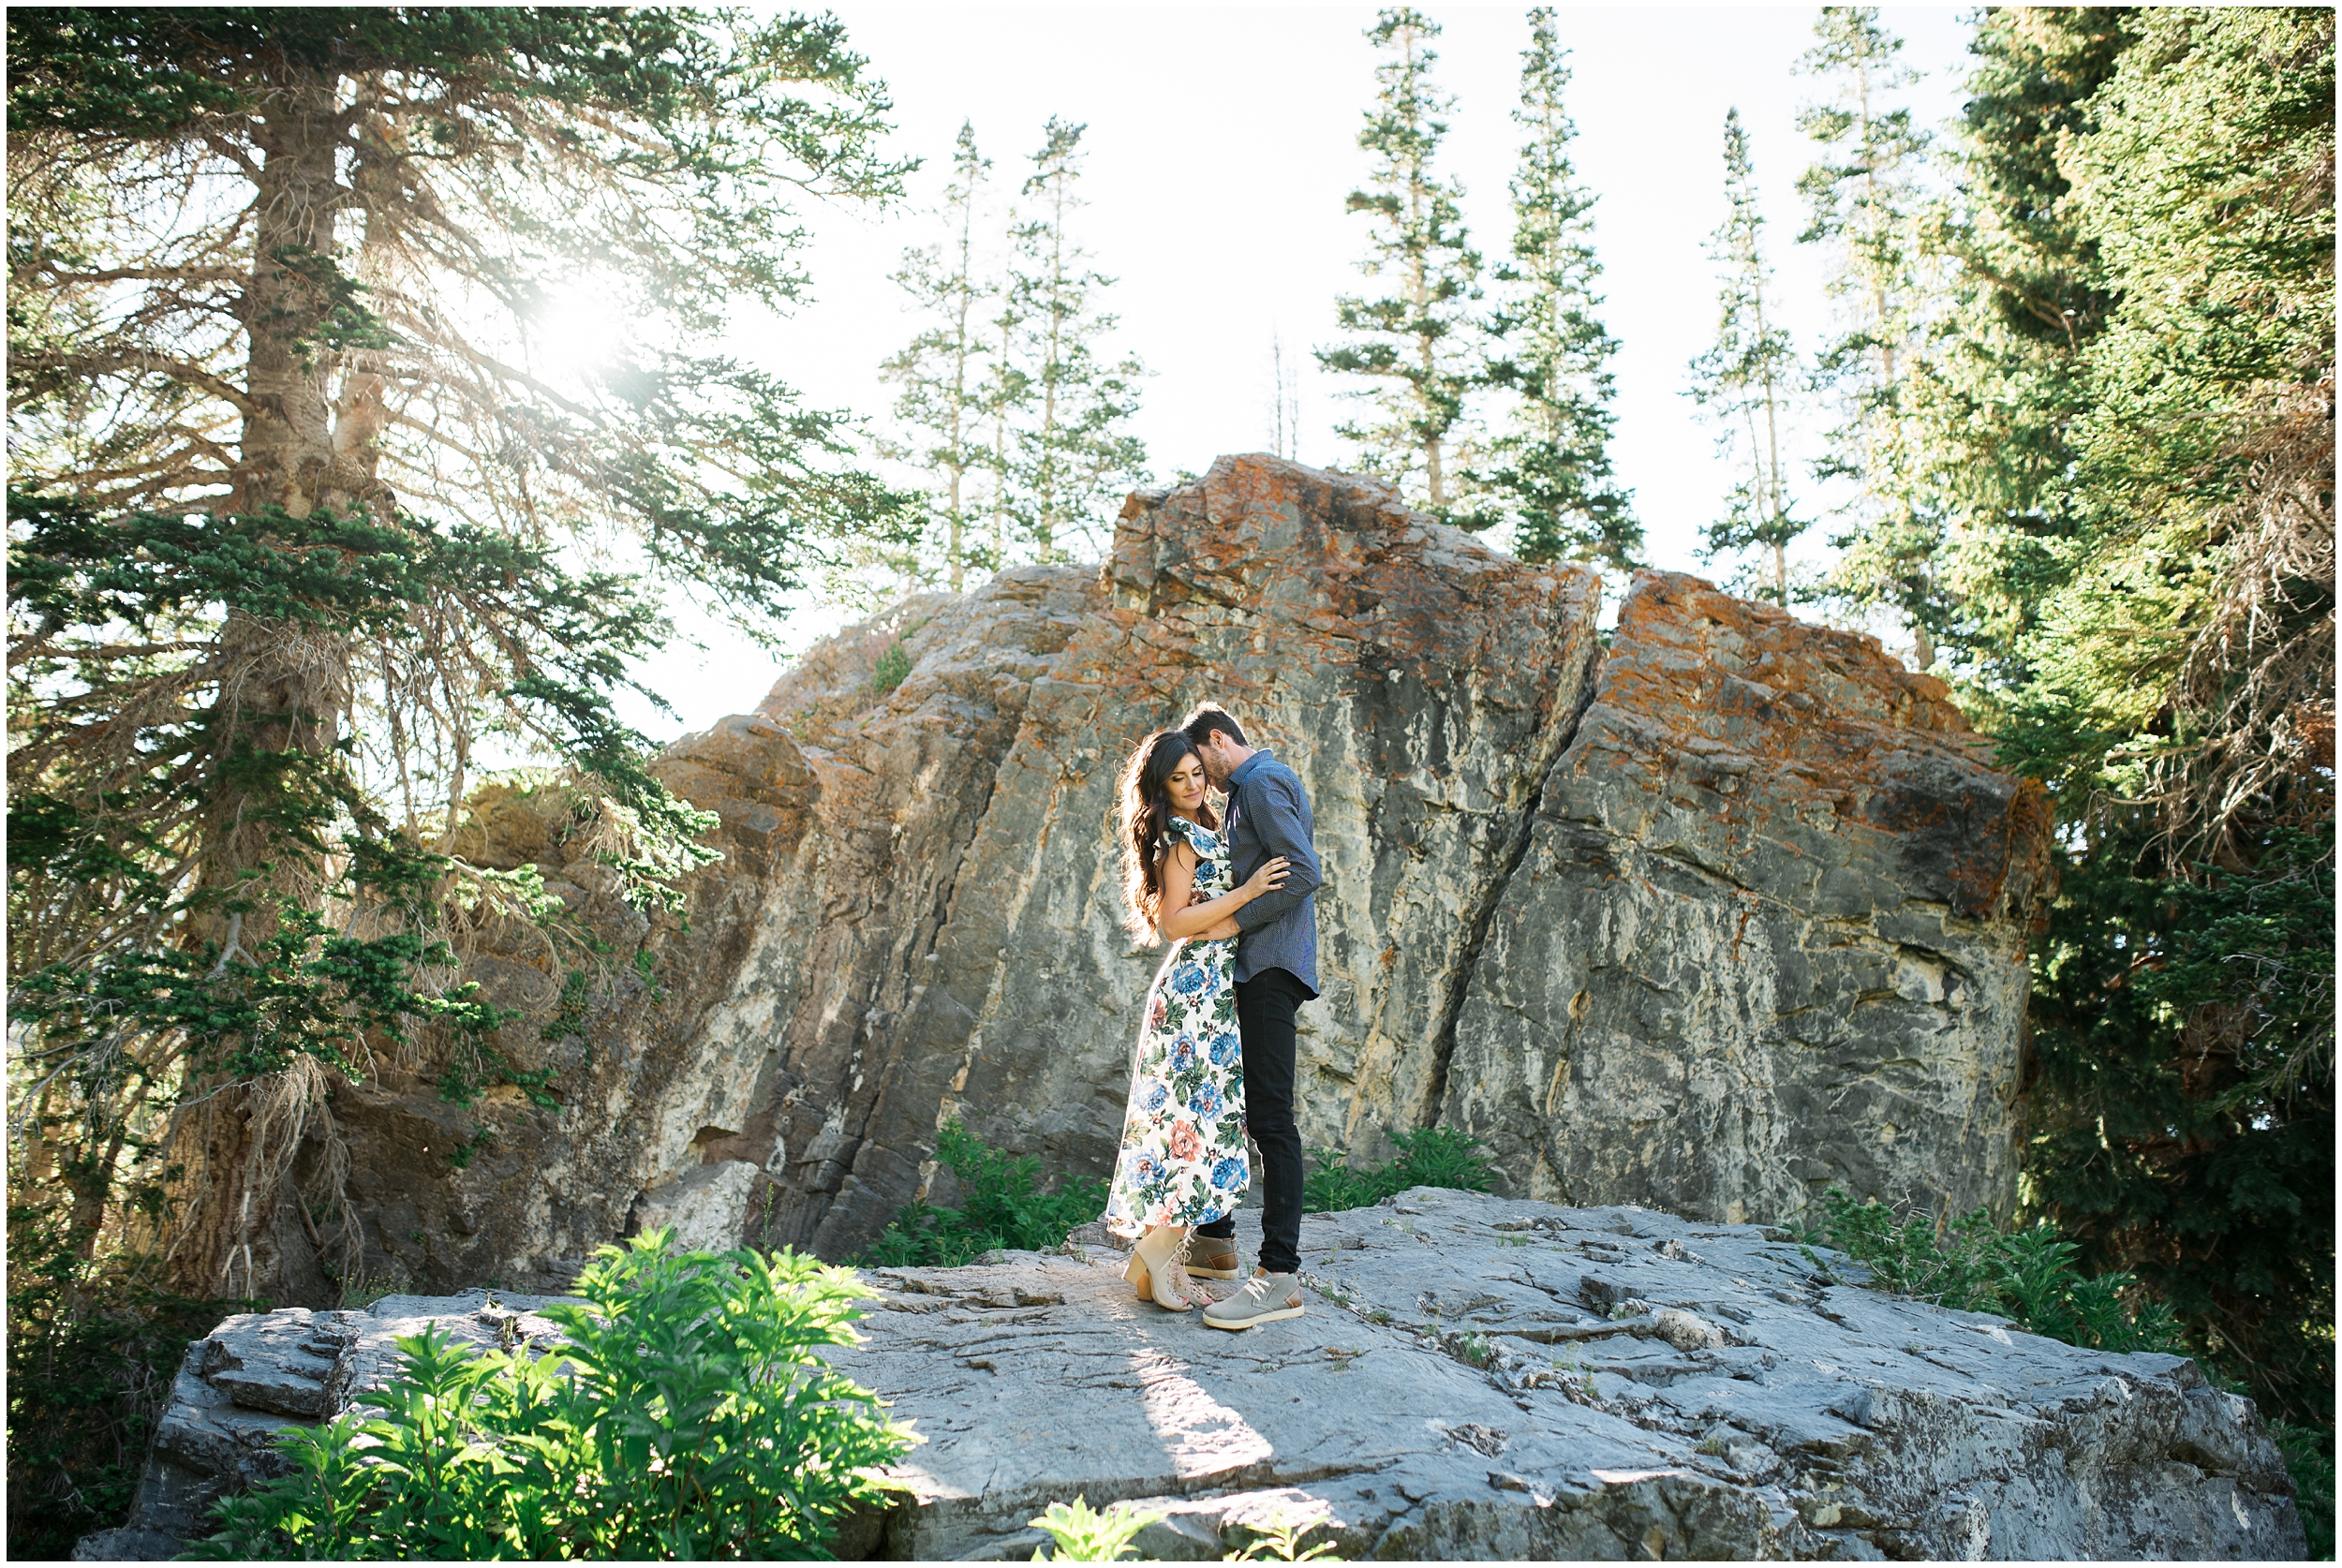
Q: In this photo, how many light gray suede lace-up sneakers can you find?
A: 2